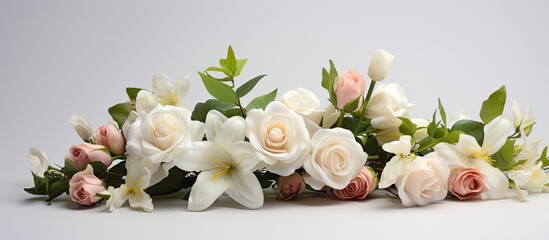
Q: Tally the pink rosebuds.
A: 7